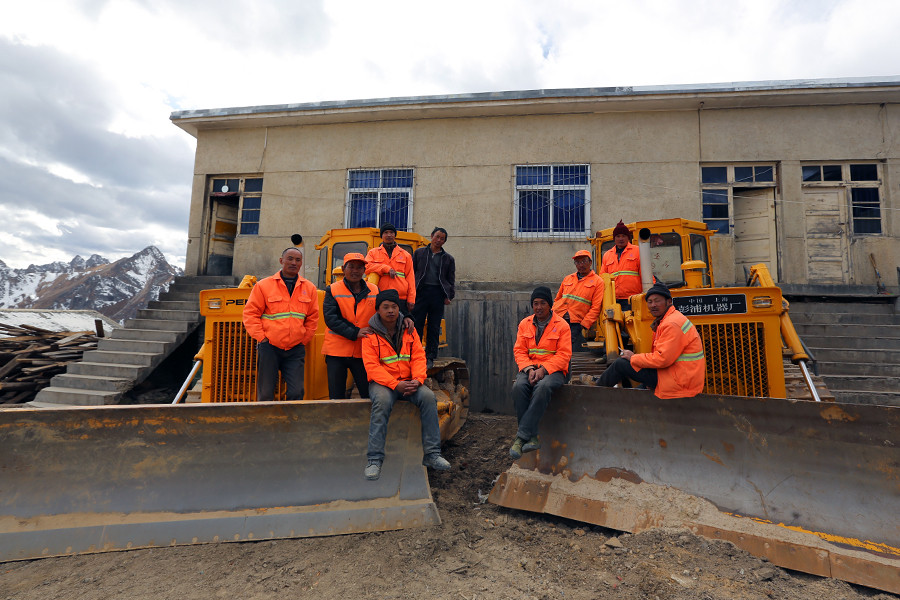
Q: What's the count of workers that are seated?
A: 3